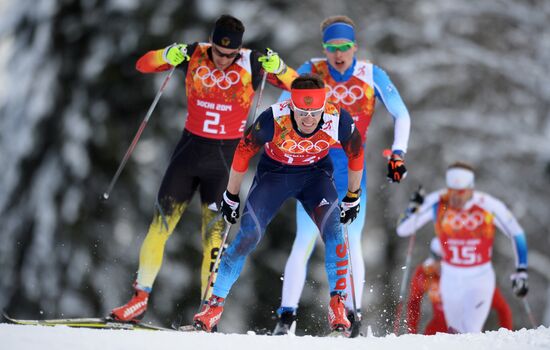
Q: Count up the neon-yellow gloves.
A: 2